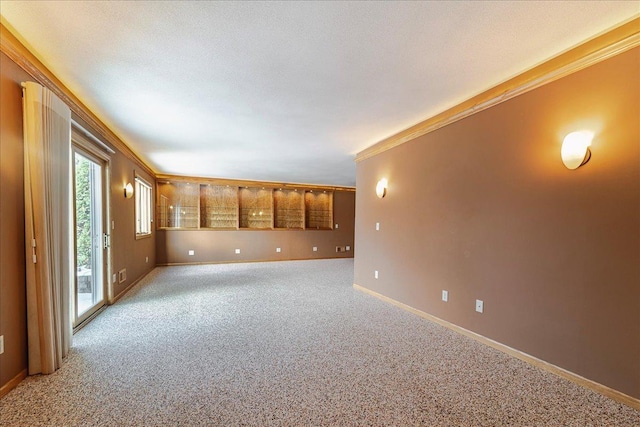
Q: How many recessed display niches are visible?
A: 5